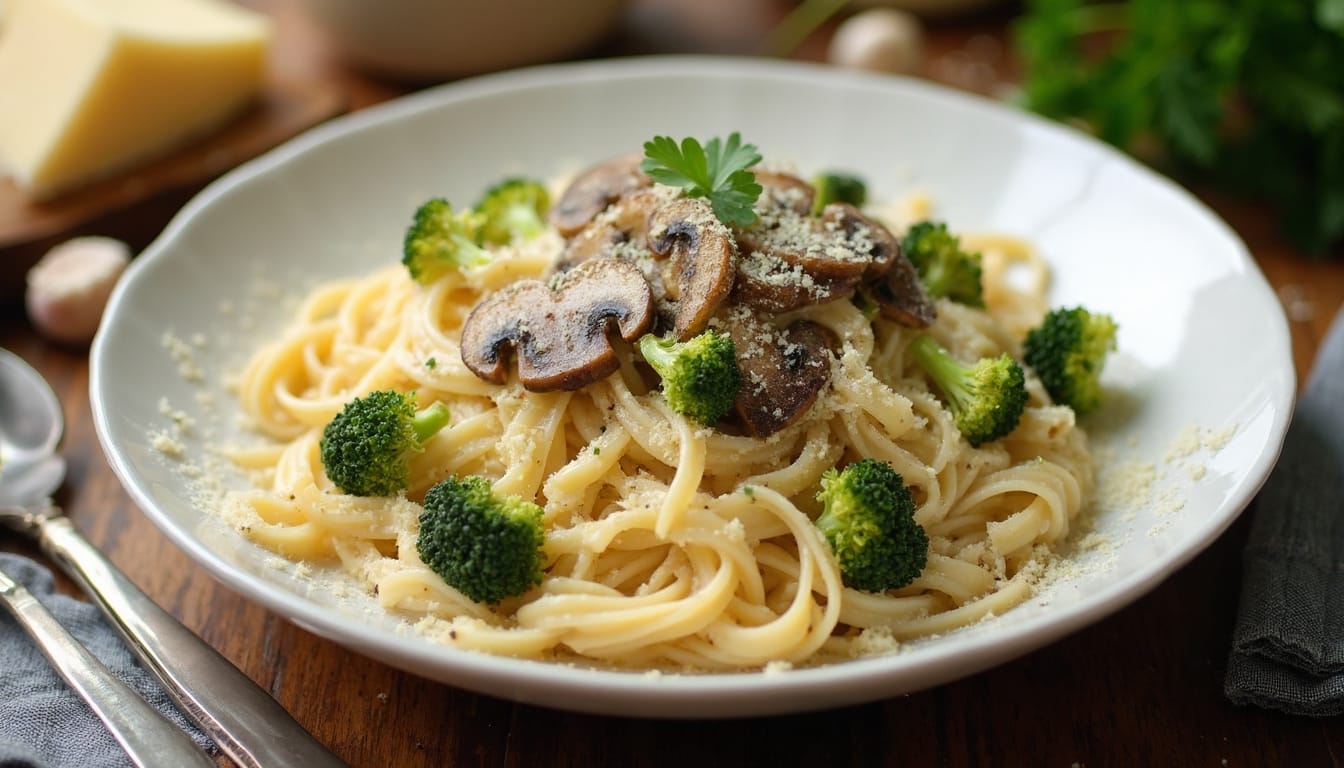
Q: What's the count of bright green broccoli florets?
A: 10